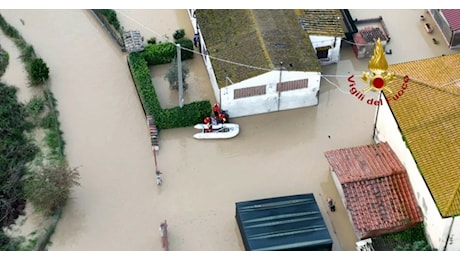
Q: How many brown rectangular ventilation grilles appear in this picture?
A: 2